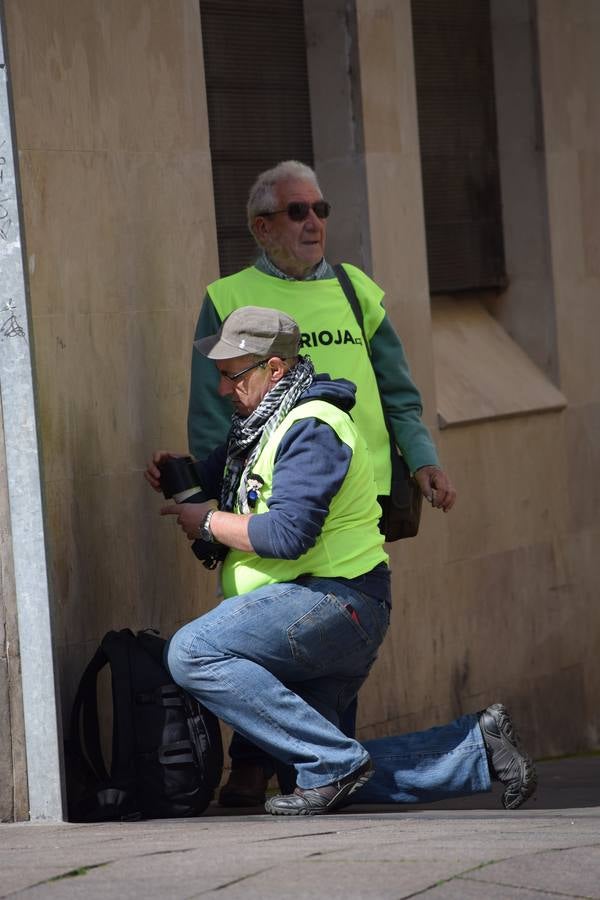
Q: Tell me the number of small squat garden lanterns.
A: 0